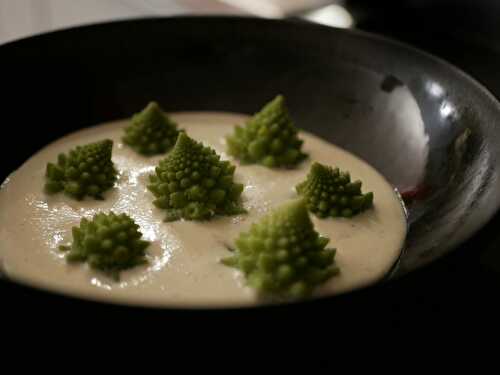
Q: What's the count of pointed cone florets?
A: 7